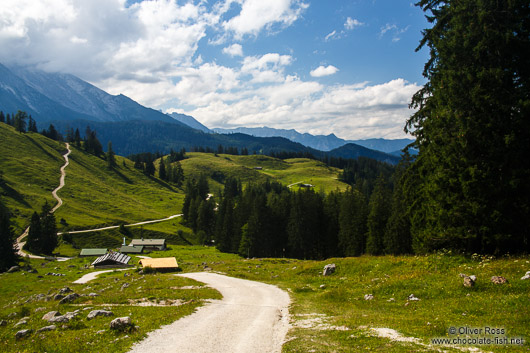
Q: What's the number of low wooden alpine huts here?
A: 5